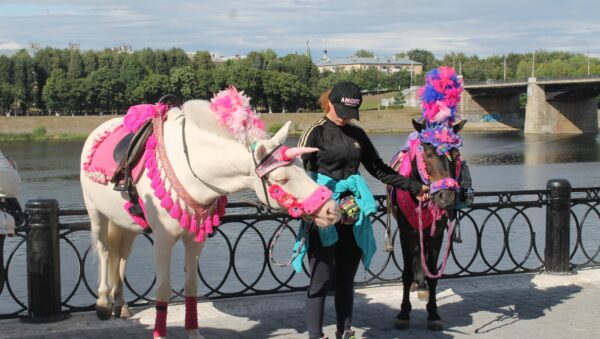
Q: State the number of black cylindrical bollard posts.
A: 2